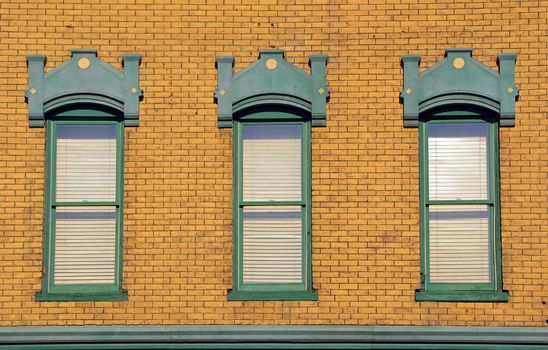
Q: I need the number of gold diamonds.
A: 6